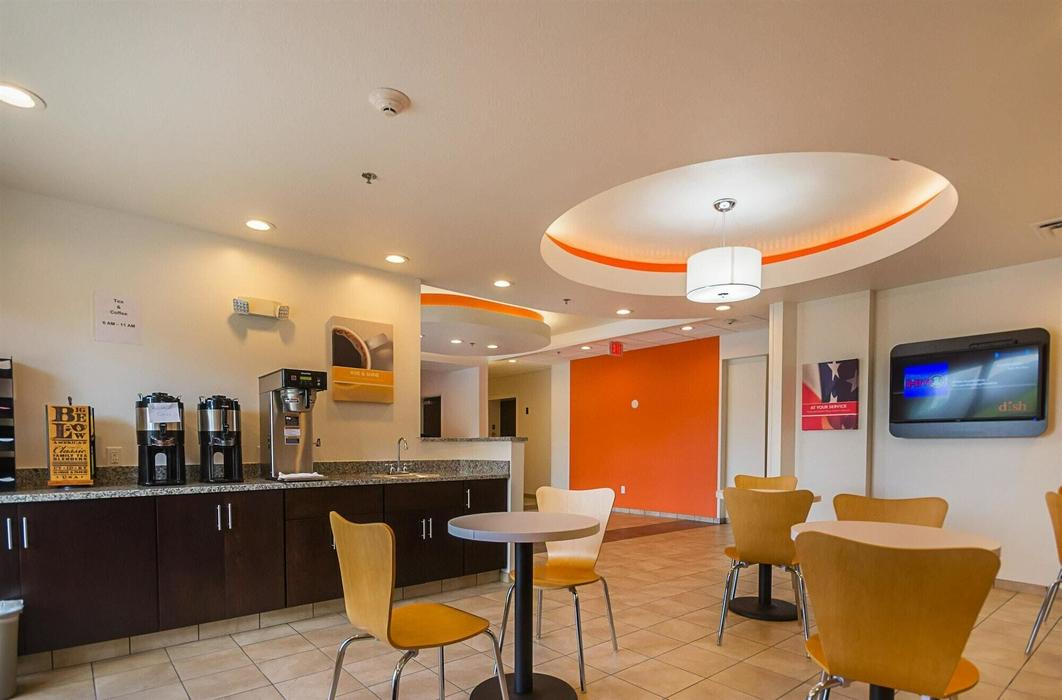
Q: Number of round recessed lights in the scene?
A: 11